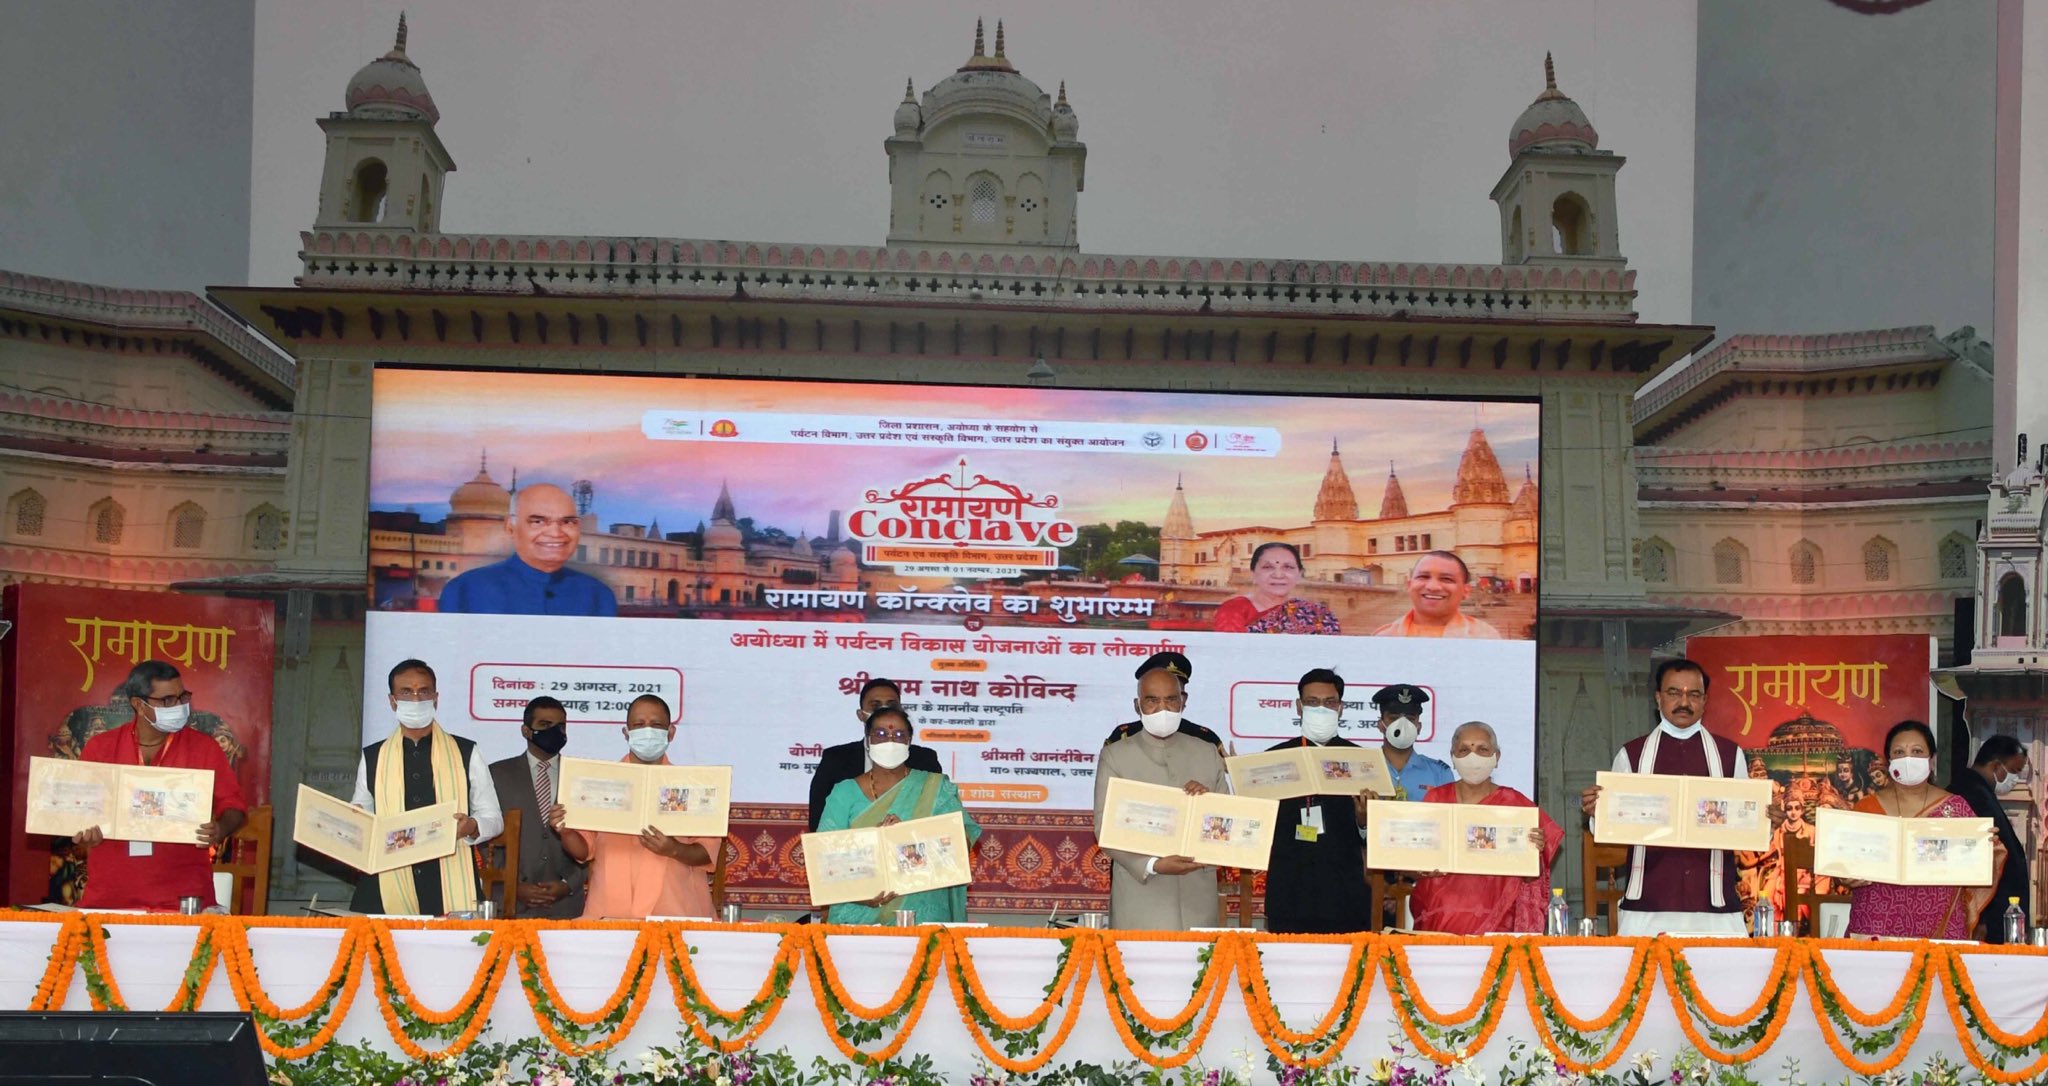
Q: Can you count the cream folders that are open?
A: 9